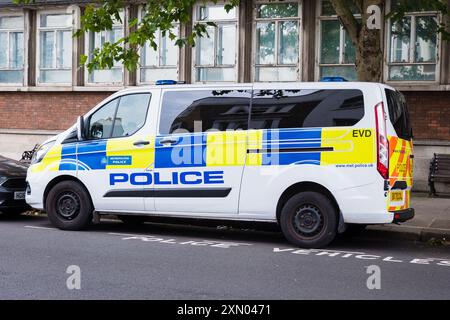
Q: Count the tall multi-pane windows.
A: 8